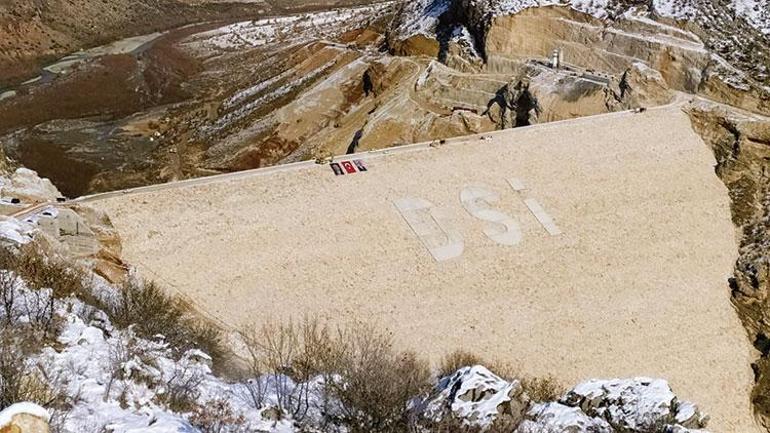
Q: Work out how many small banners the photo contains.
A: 3